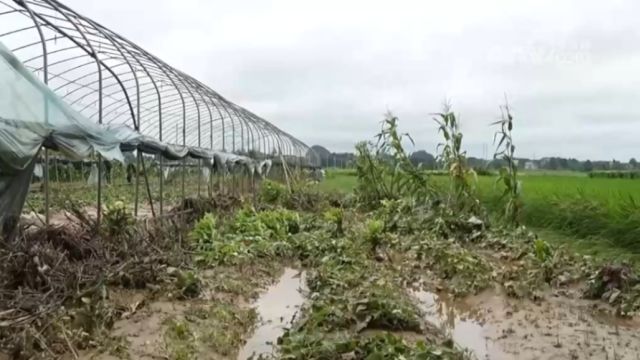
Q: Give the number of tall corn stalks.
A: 3